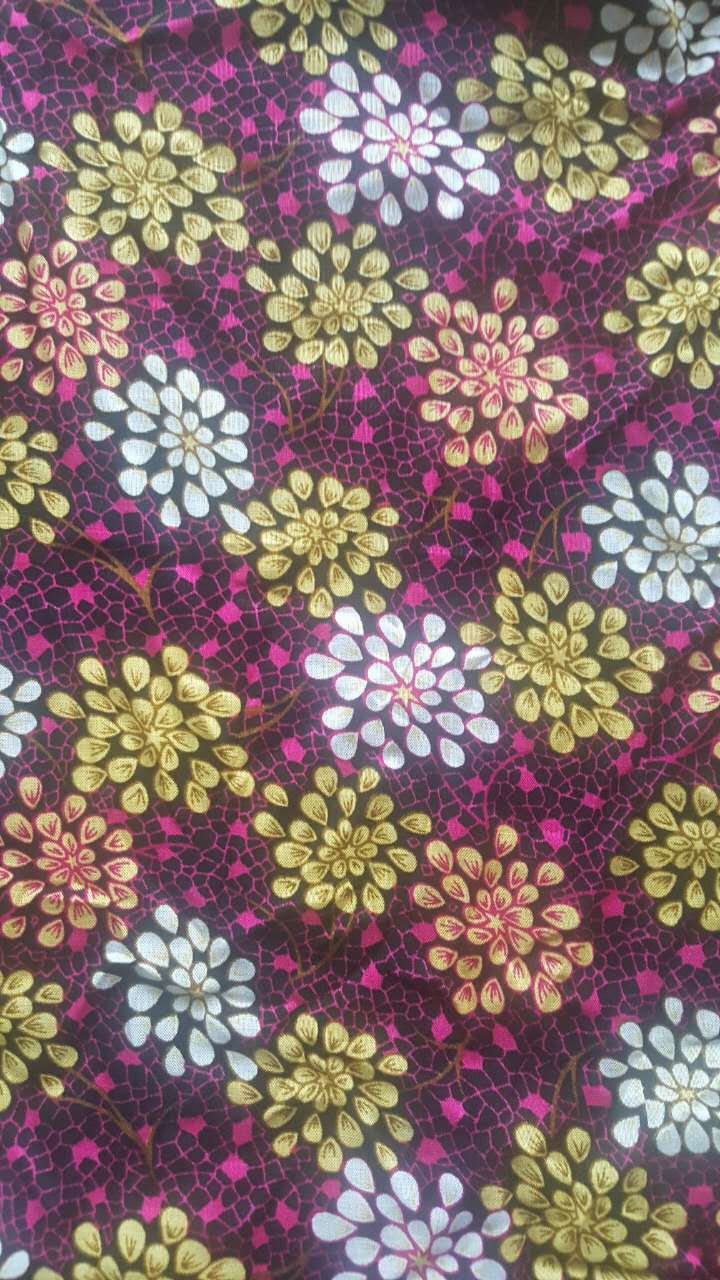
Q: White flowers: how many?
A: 11